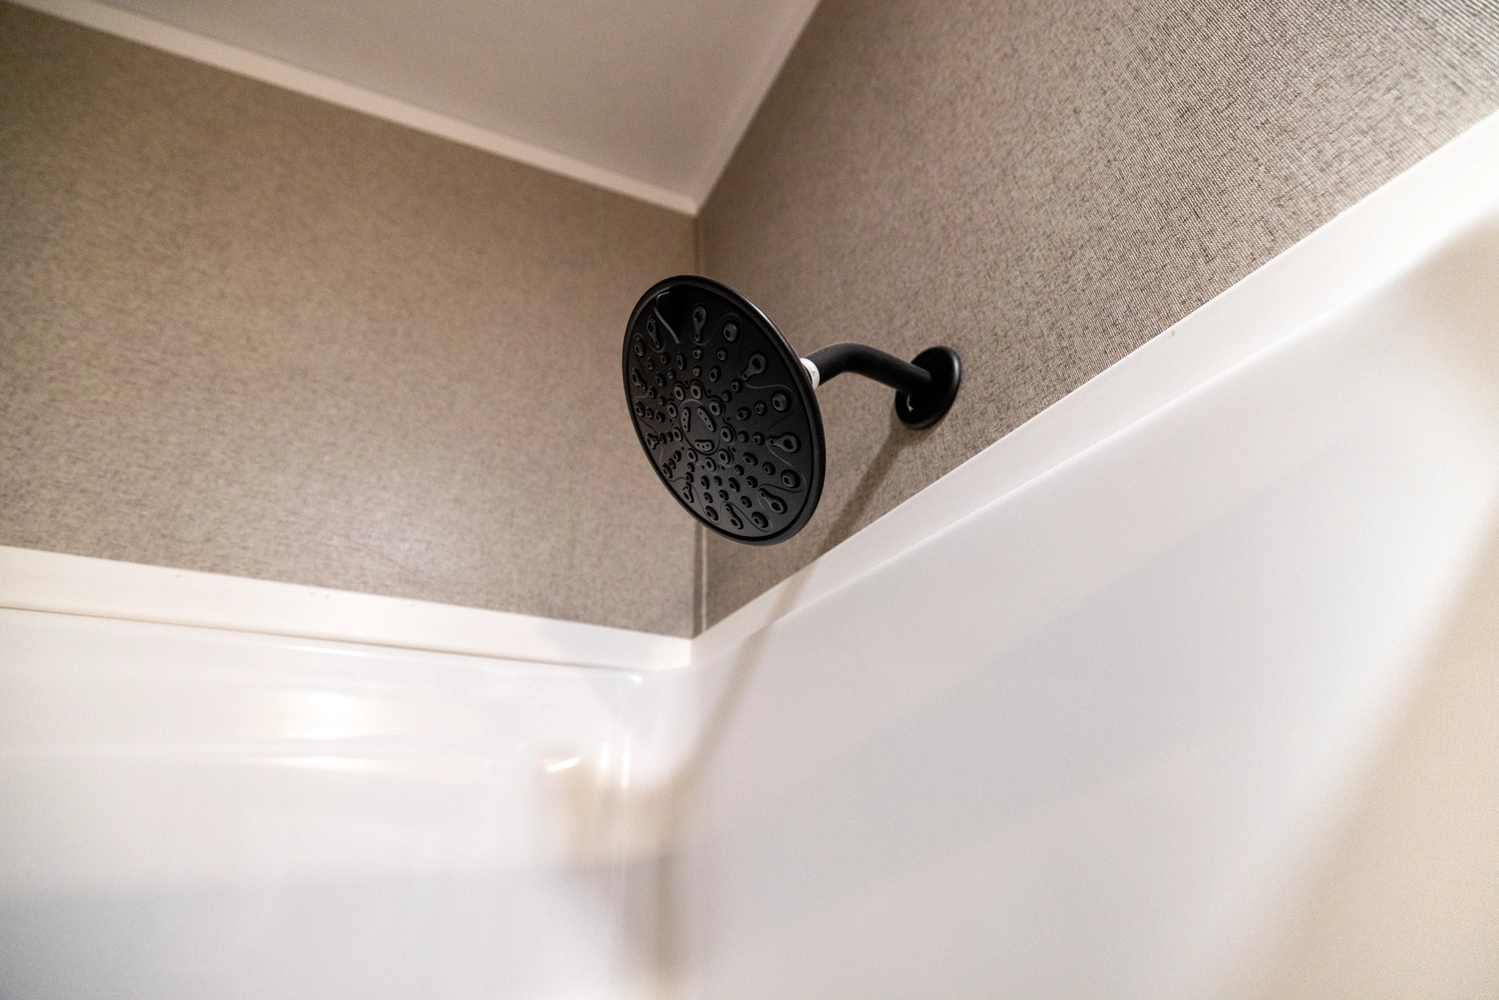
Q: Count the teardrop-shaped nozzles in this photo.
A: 9